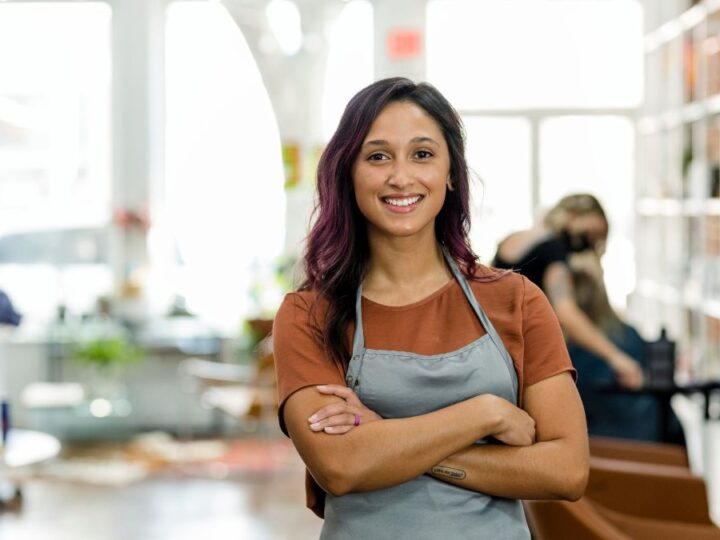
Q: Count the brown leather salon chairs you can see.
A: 2